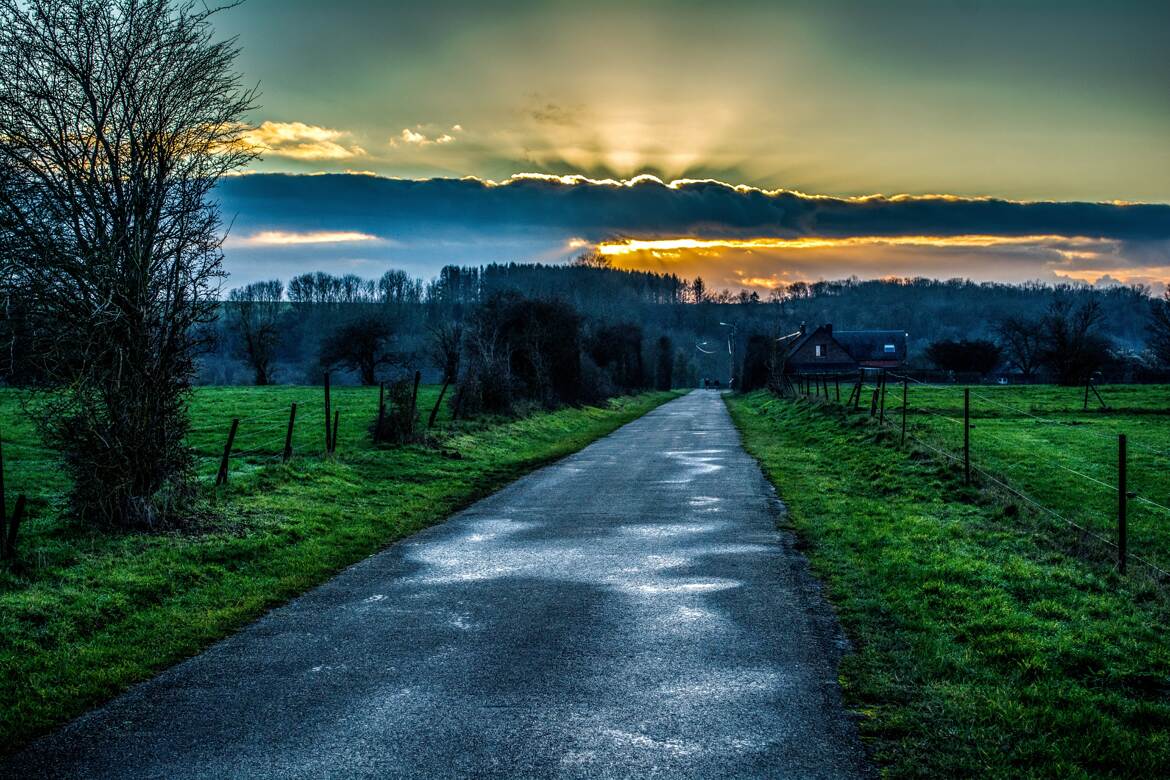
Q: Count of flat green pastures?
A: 2